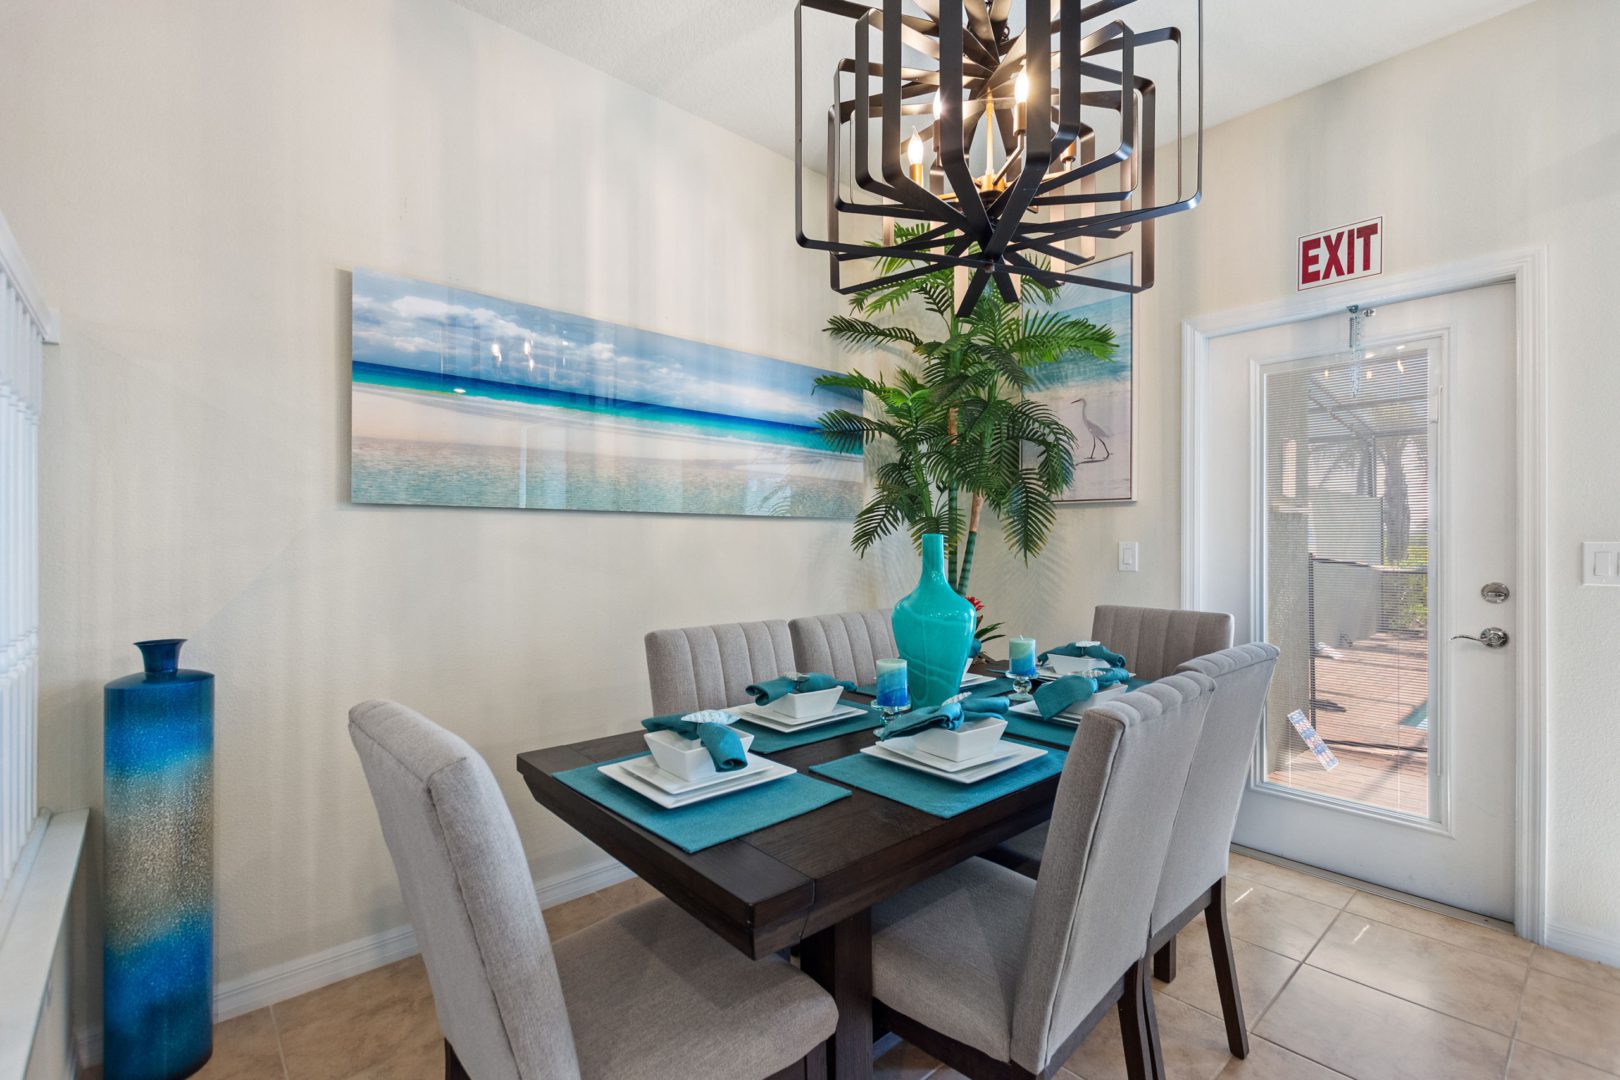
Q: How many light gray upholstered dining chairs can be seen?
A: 6